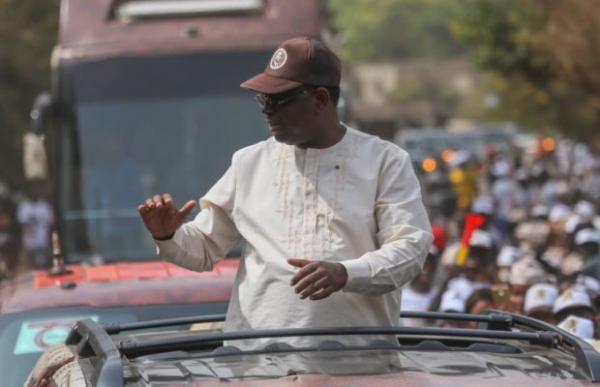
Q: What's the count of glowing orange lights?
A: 3